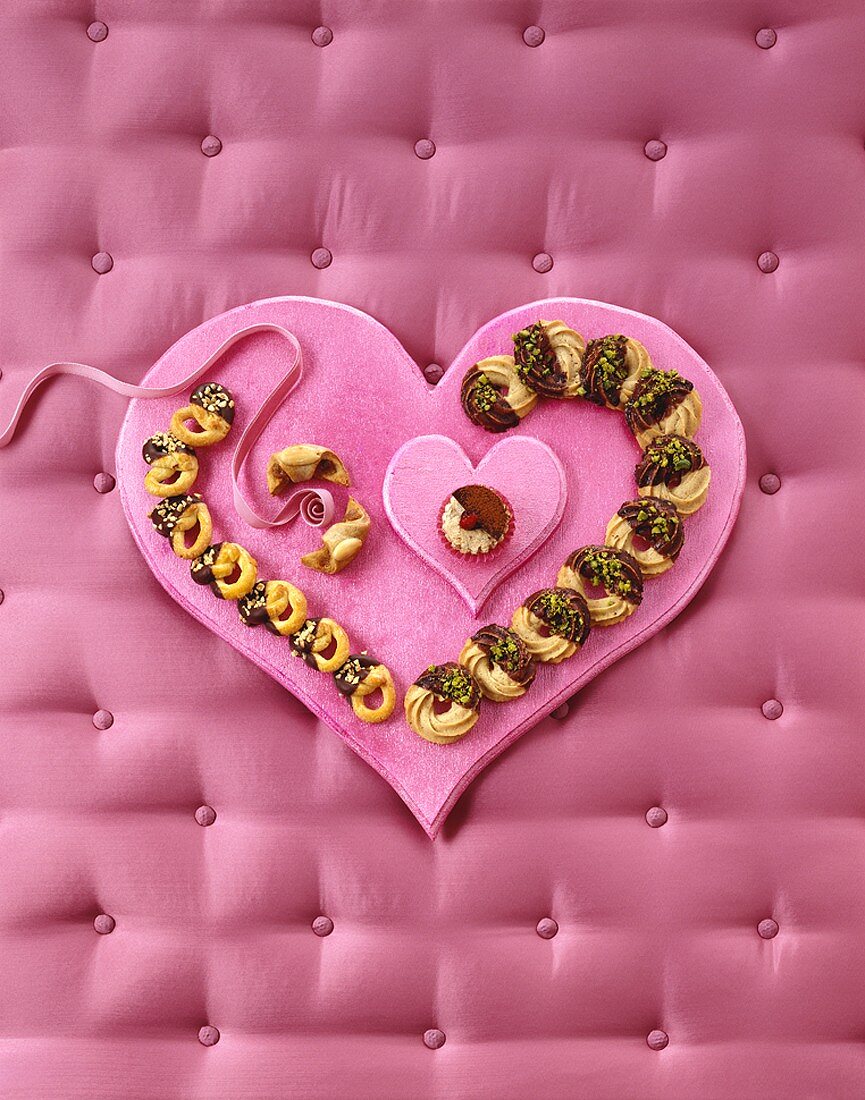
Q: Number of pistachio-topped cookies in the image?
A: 10